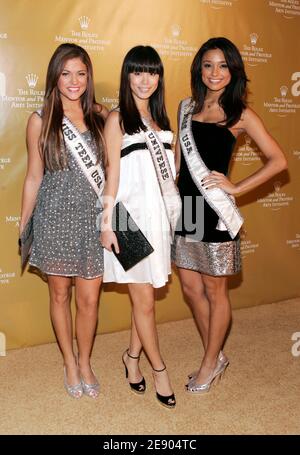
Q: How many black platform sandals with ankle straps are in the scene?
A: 2